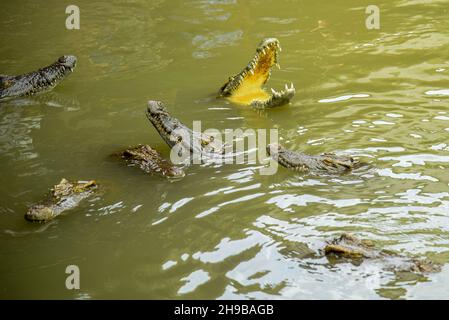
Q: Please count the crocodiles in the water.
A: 7